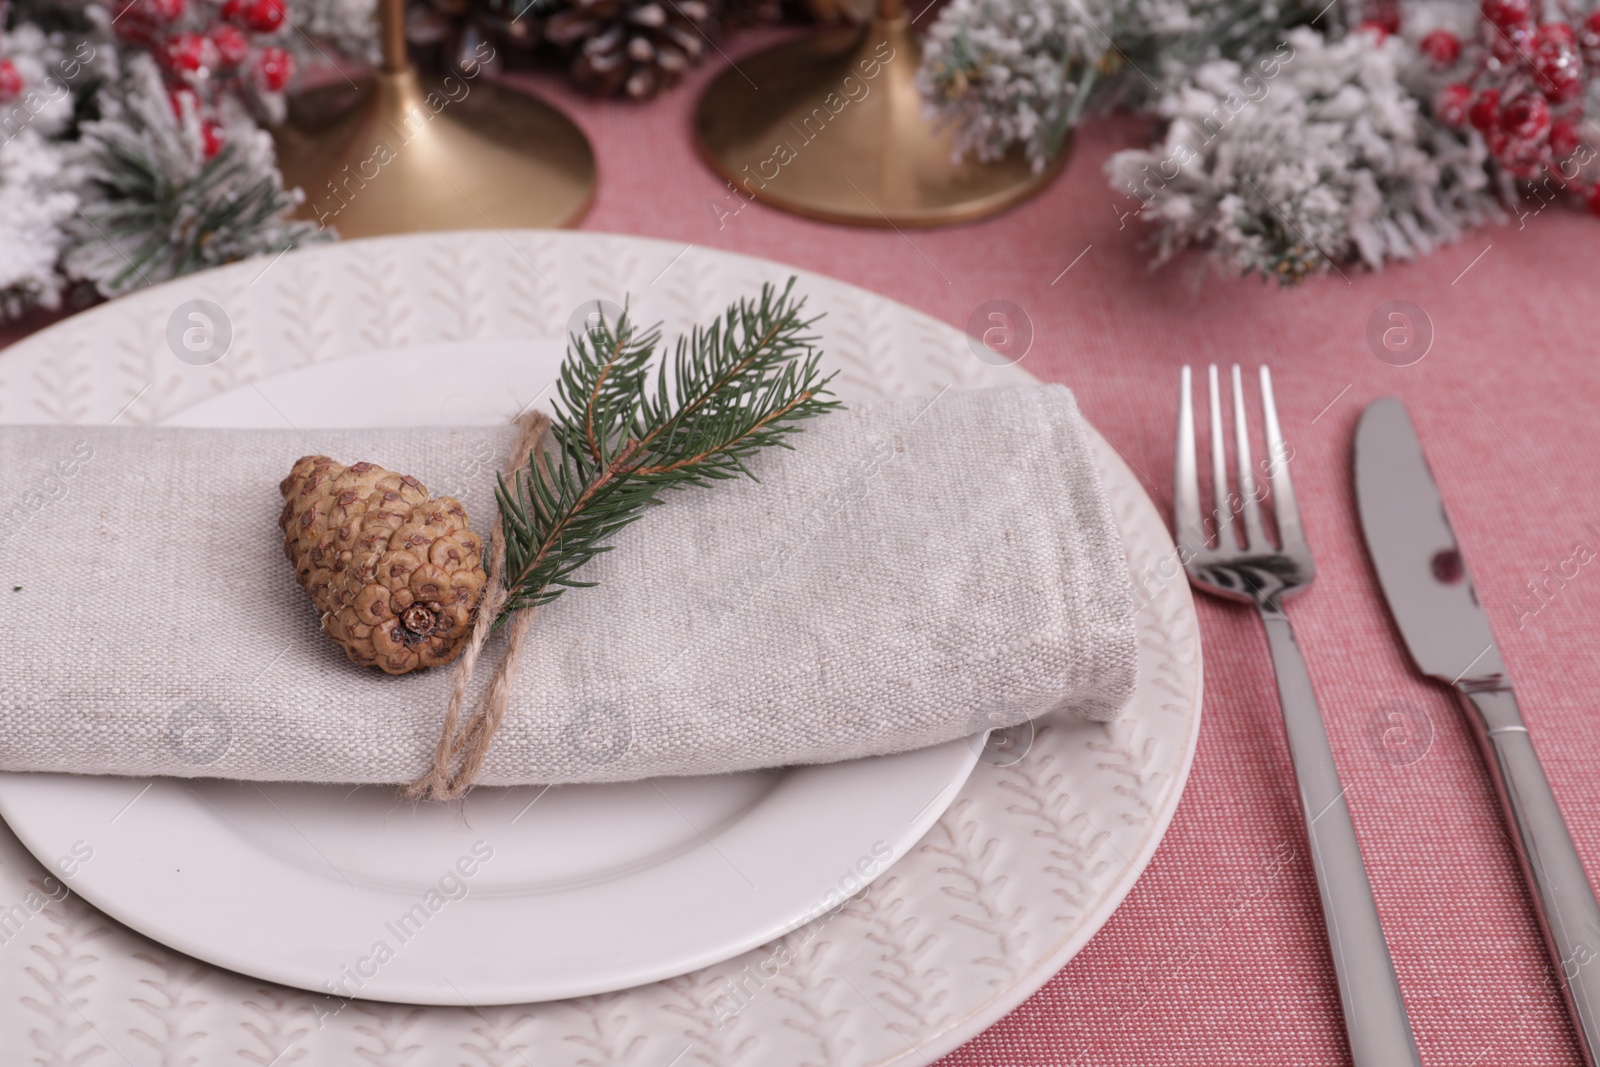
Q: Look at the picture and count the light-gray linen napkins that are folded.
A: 1